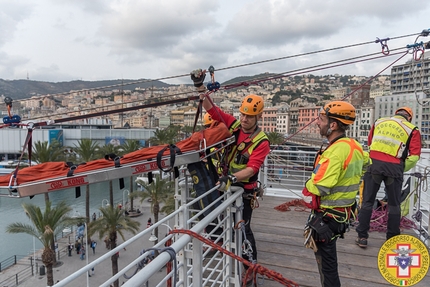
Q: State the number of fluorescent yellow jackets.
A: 3